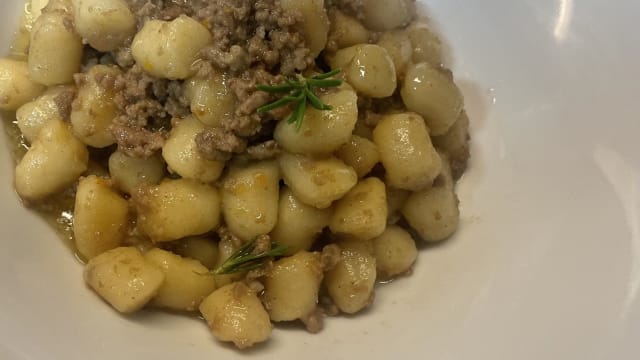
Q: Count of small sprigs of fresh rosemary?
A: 2